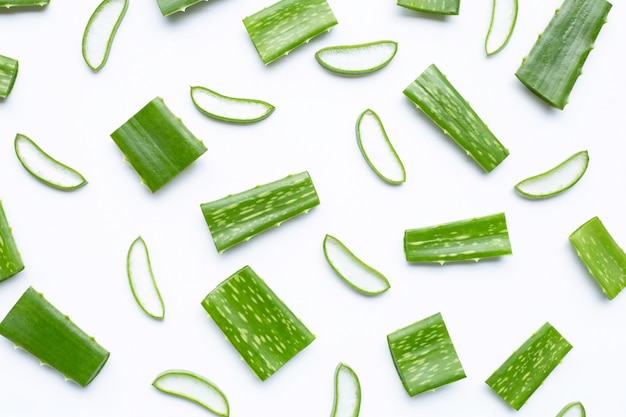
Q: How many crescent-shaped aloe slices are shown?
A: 12